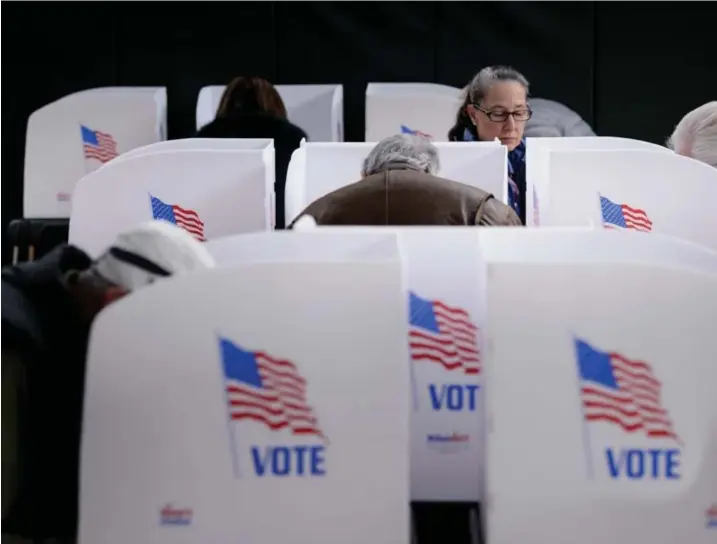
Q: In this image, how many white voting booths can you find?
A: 9